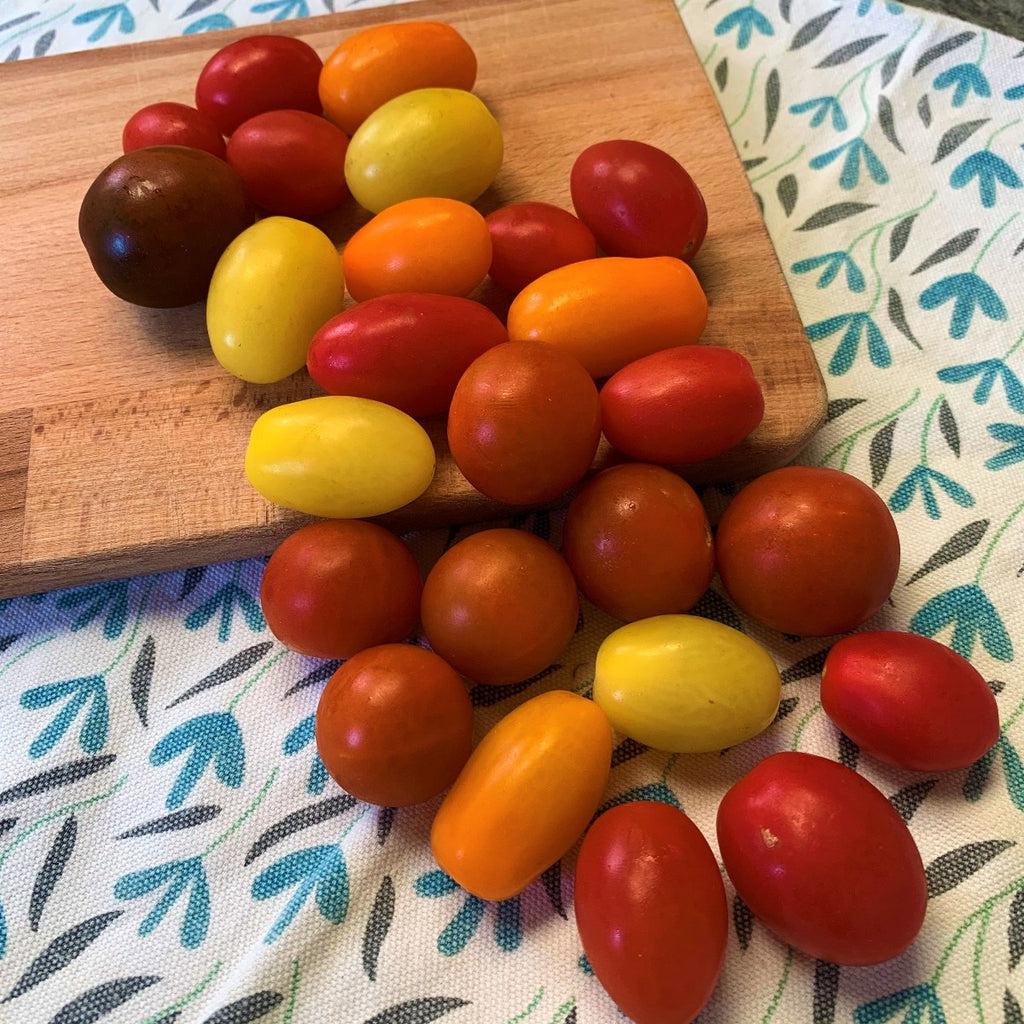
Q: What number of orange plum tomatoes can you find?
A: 4